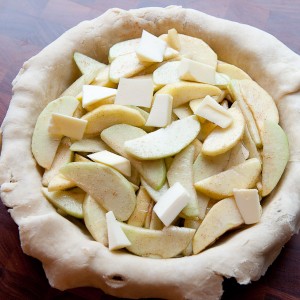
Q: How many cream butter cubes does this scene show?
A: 11